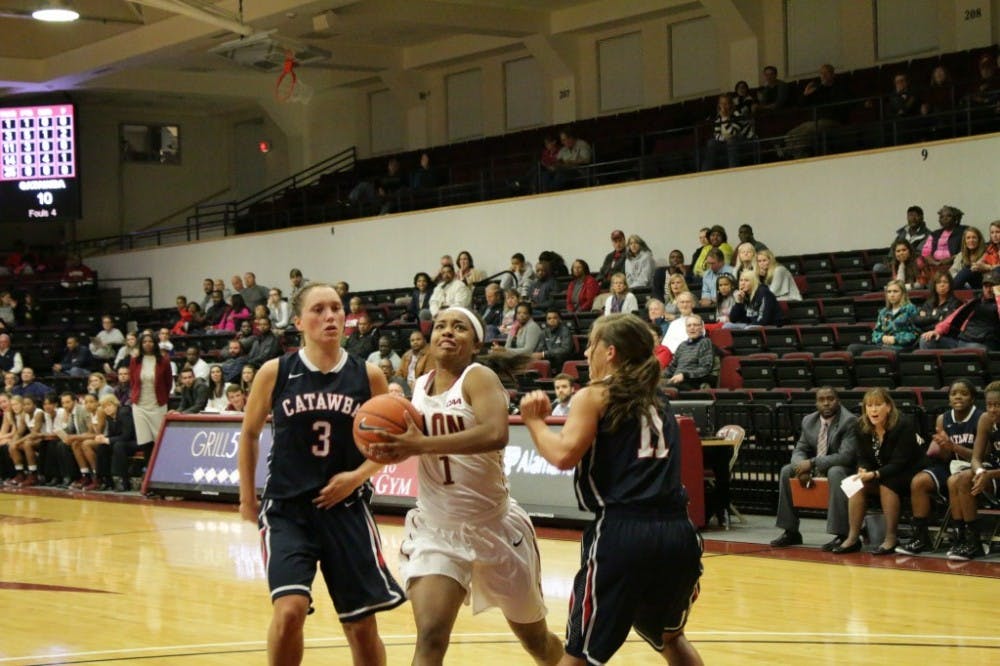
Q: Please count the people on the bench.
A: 4